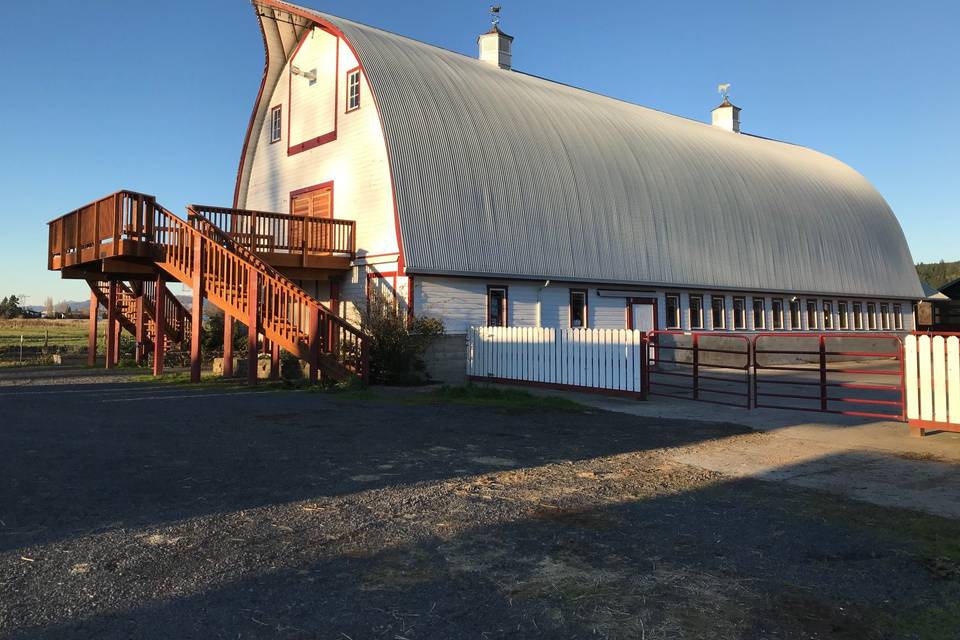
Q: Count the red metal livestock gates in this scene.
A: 2